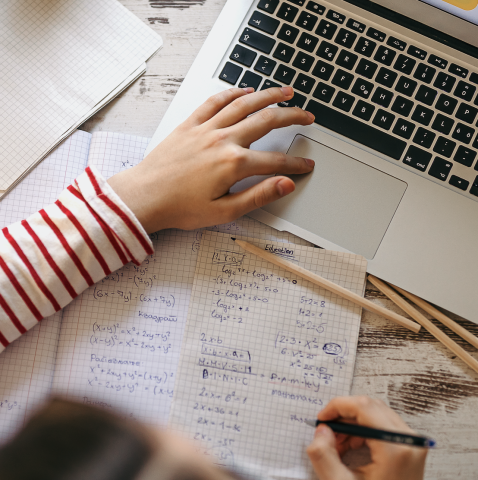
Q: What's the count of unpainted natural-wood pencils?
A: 3